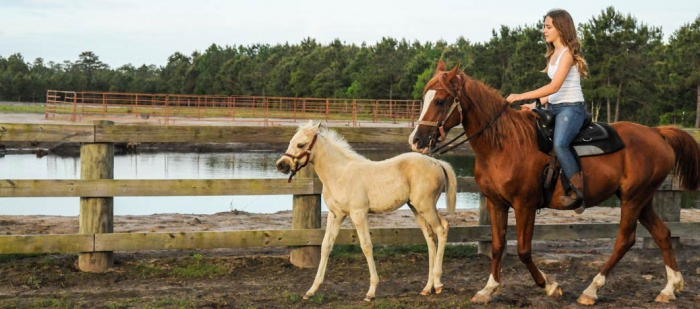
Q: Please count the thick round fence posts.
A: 4